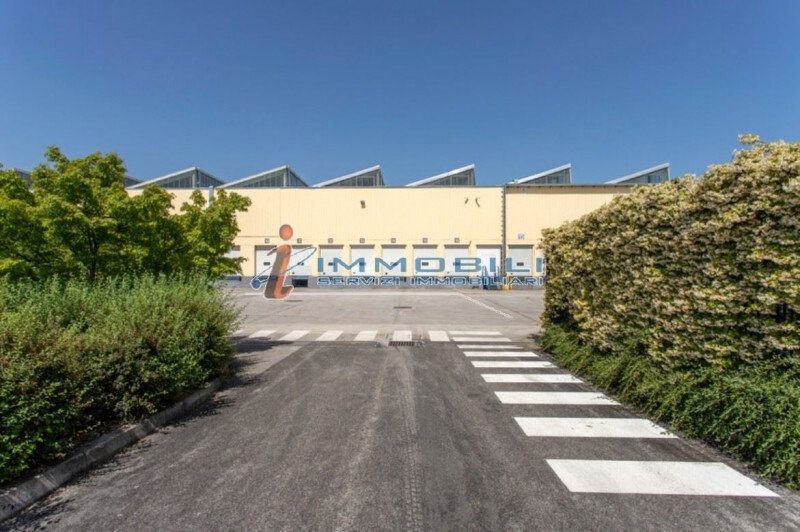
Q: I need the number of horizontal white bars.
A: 9